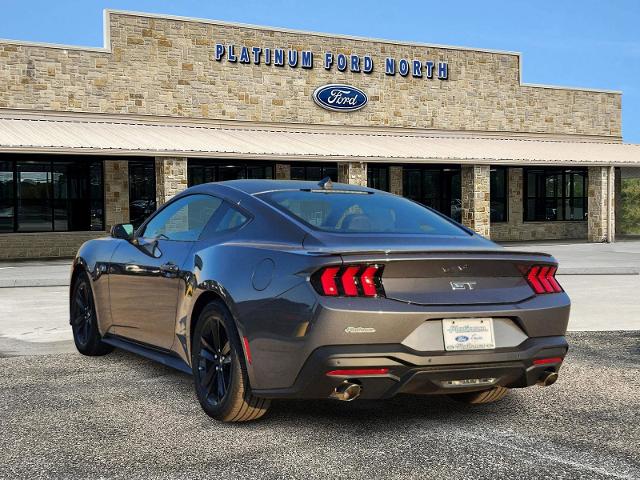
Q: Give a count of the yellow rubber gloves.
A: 0